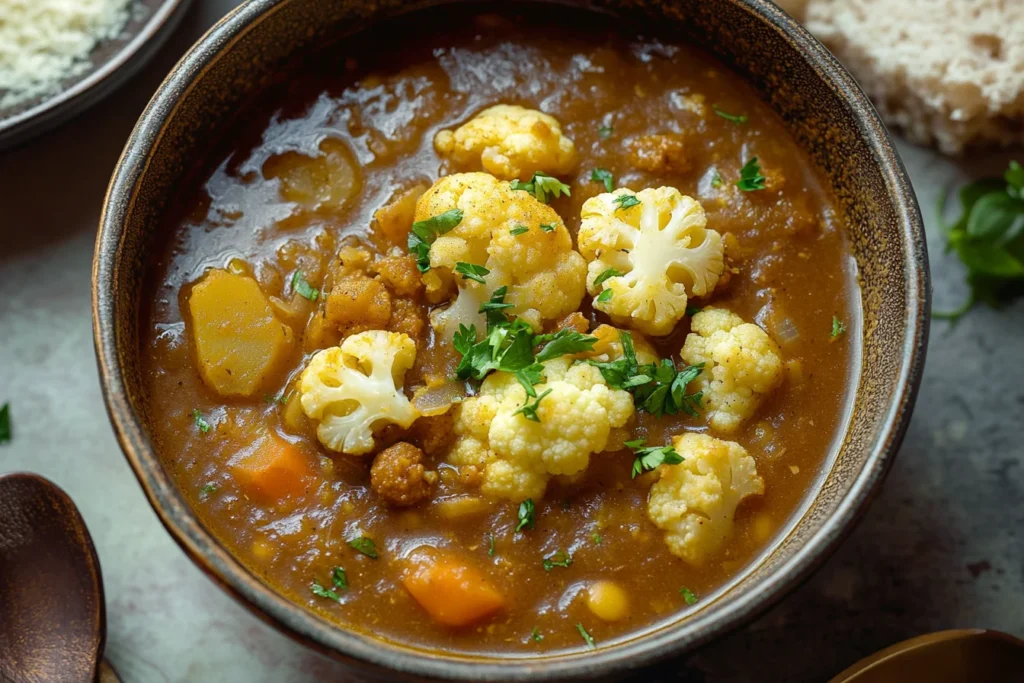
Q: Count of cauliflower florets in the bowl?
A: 7